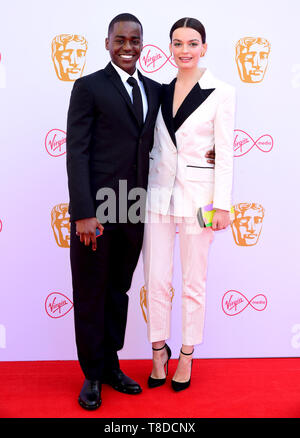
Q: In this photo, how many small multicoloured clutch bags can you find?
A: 1